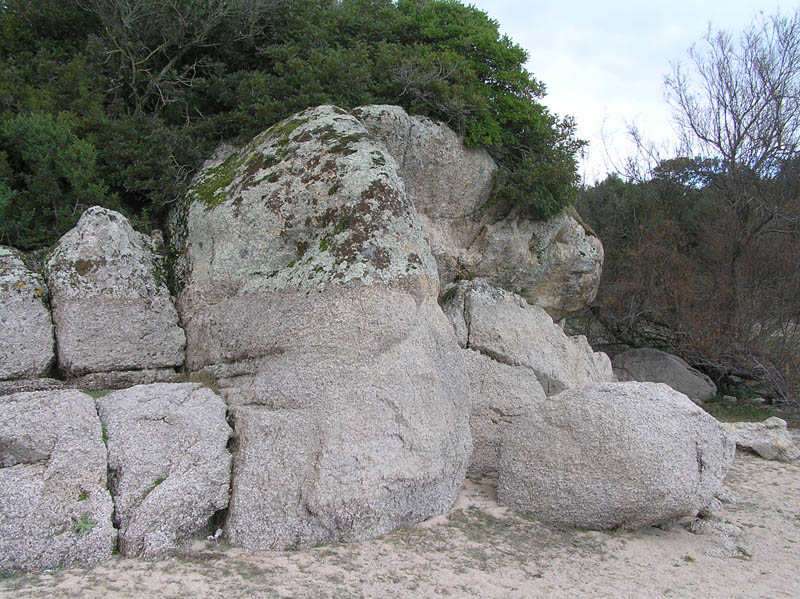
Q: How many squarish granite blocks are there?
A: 4